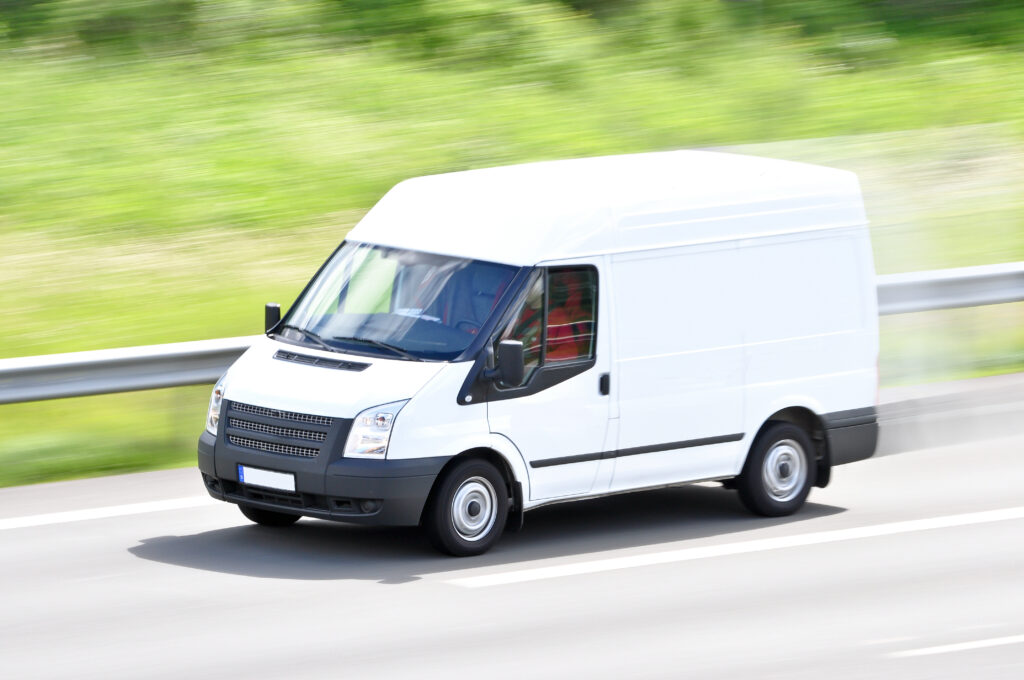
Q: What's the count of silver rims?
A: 2